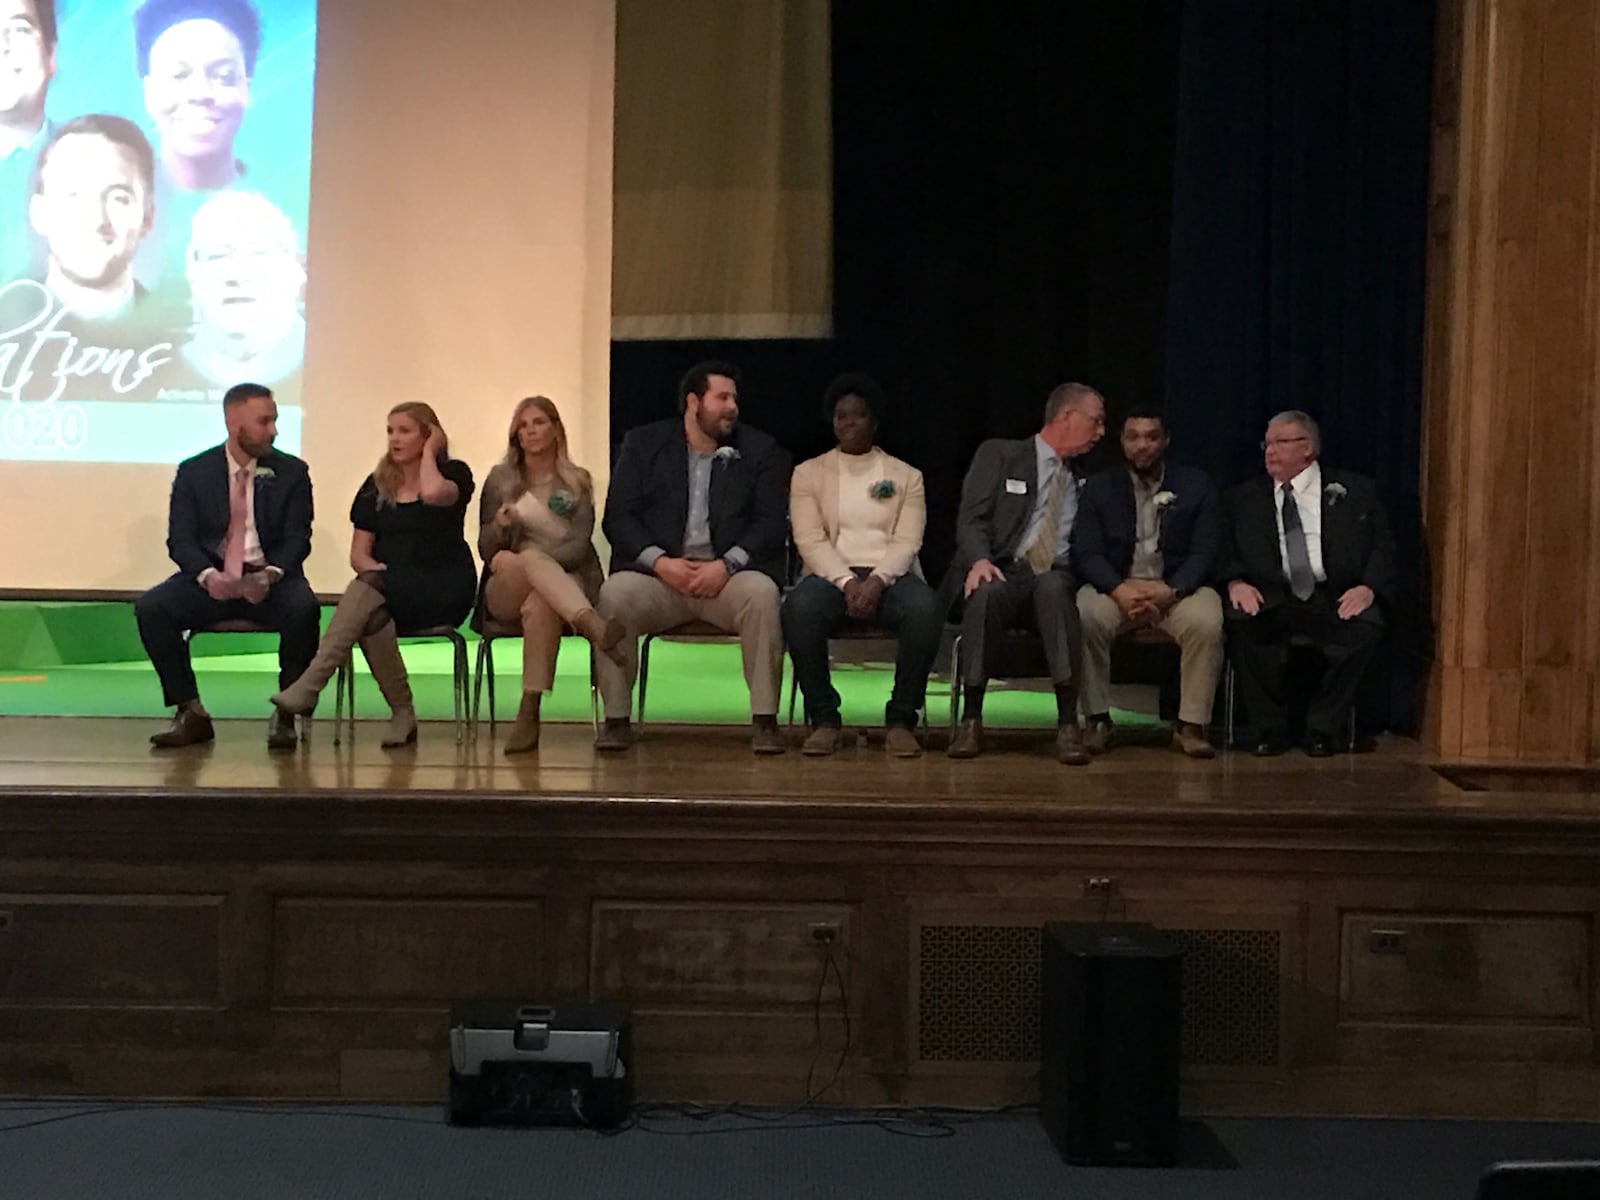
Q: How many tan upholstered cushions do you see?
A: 0